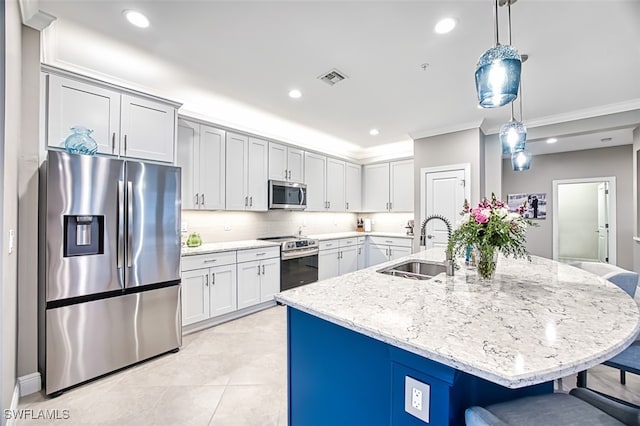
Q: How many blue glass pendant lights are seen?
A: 3